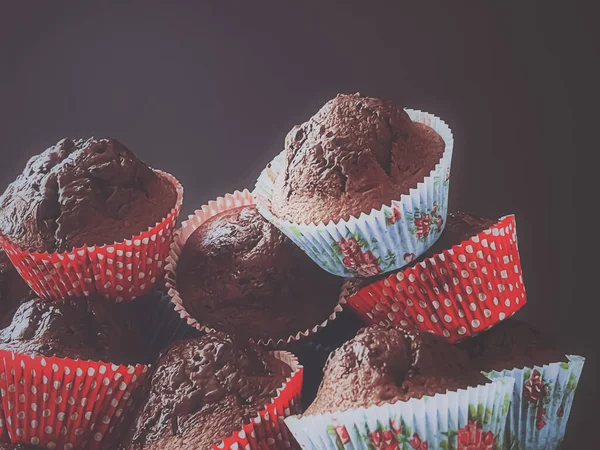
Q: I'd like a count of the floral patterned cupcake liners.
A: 3